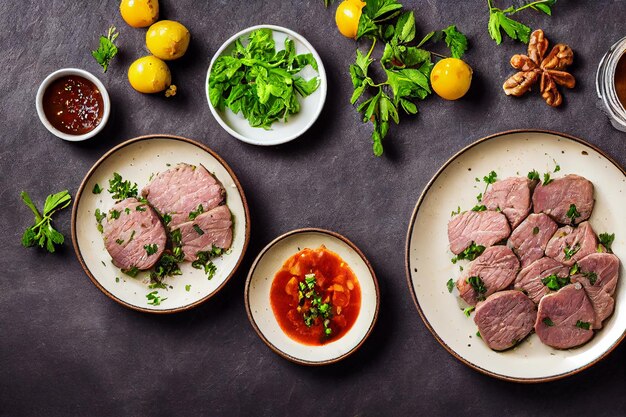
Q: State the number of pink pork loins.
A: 13